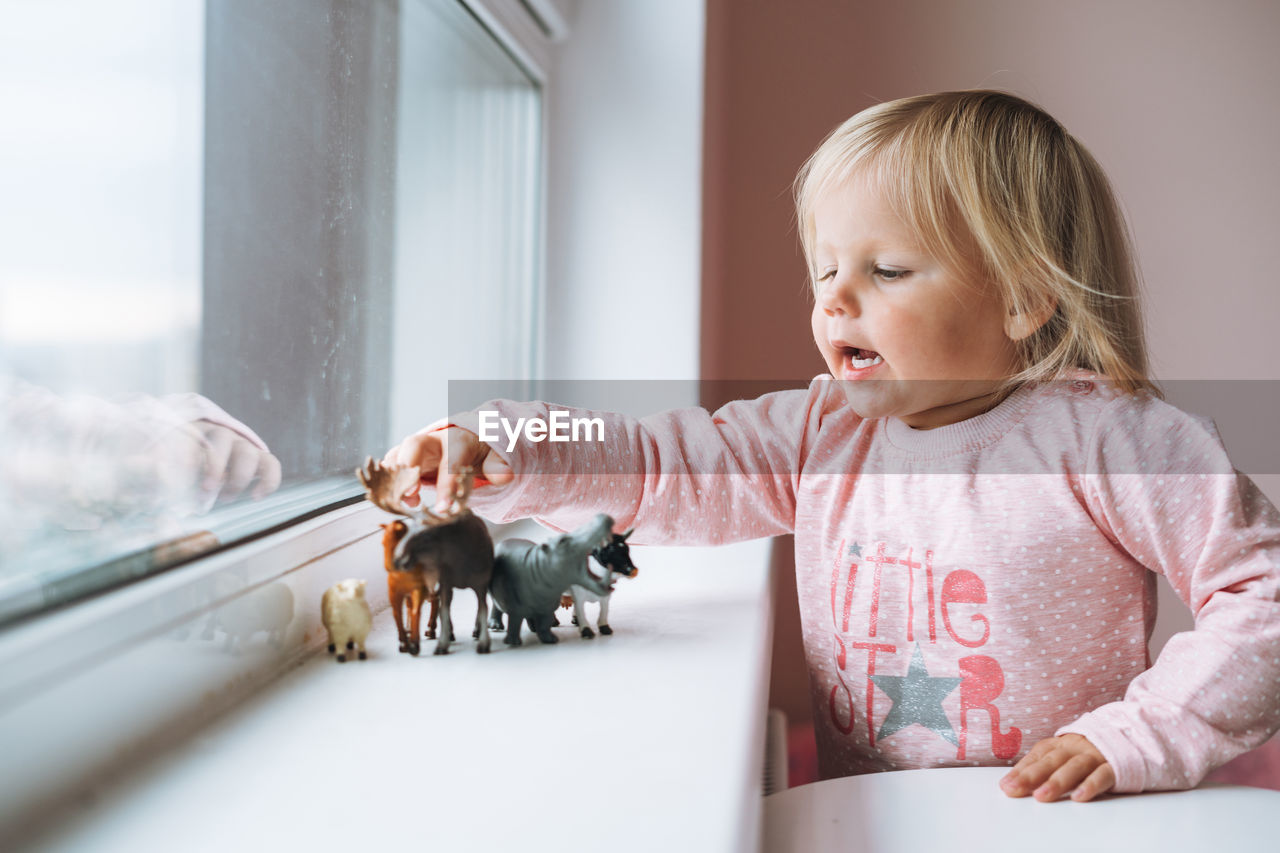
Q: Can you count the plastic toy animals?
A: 5